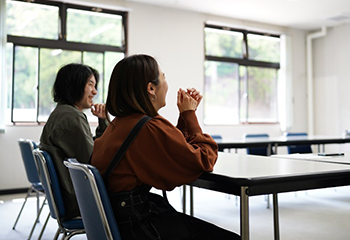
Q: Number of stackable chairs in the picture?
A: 6